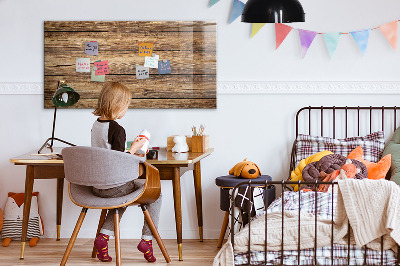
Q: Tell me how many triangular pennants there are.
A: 8